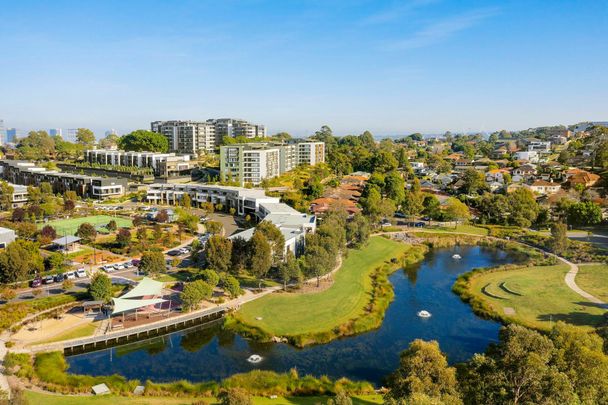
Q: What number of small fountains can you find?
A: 3